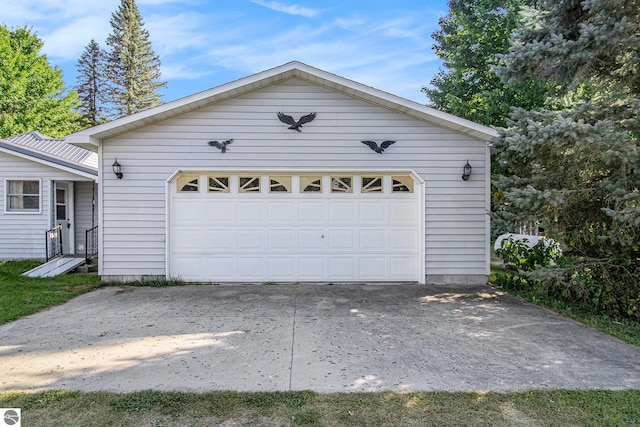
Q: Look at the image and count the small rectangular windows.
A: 8